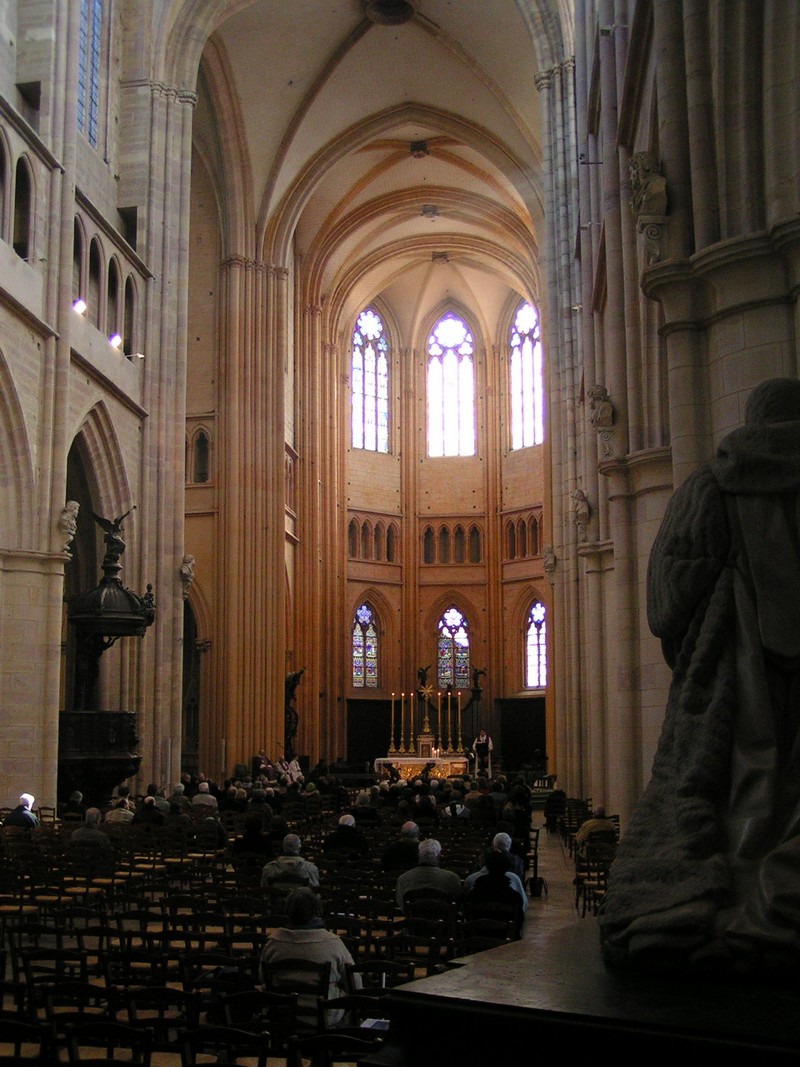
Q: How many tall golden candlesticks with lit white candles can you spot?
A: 6